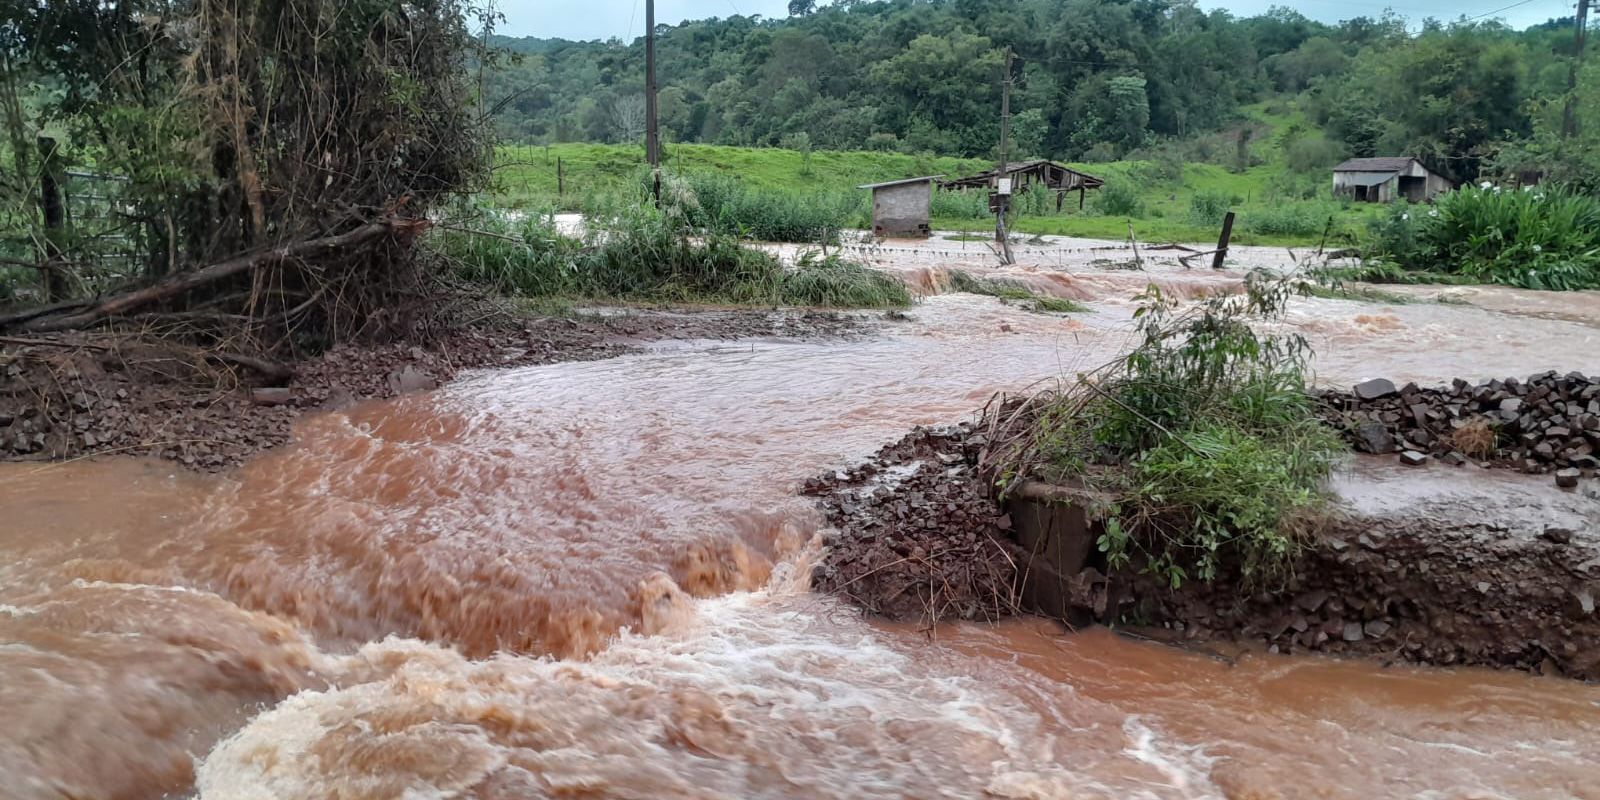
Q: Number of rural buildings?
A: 3